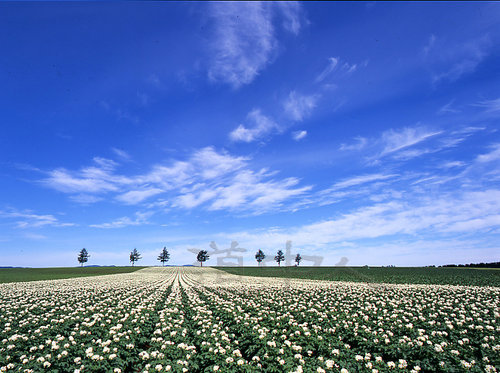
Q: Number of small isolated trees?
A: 7